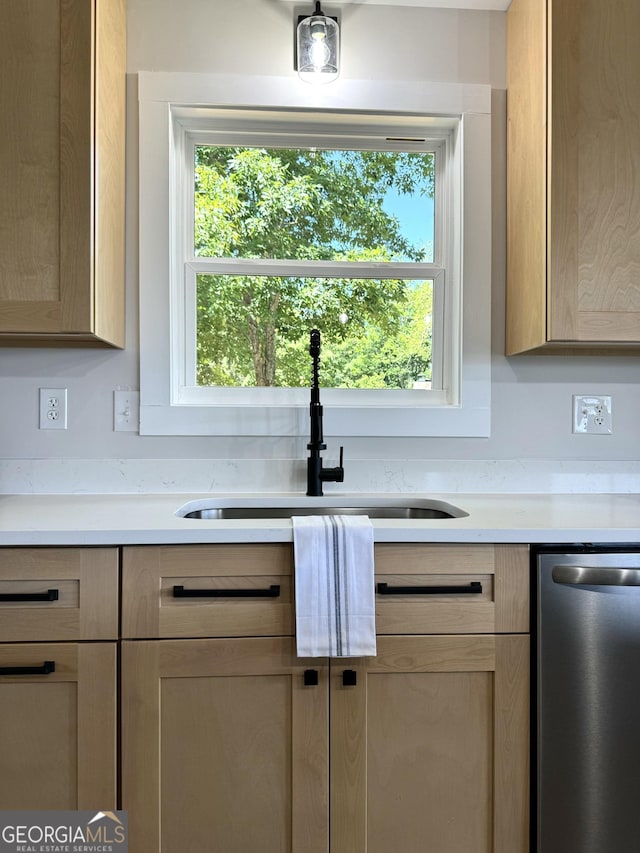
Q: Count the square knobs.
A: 2